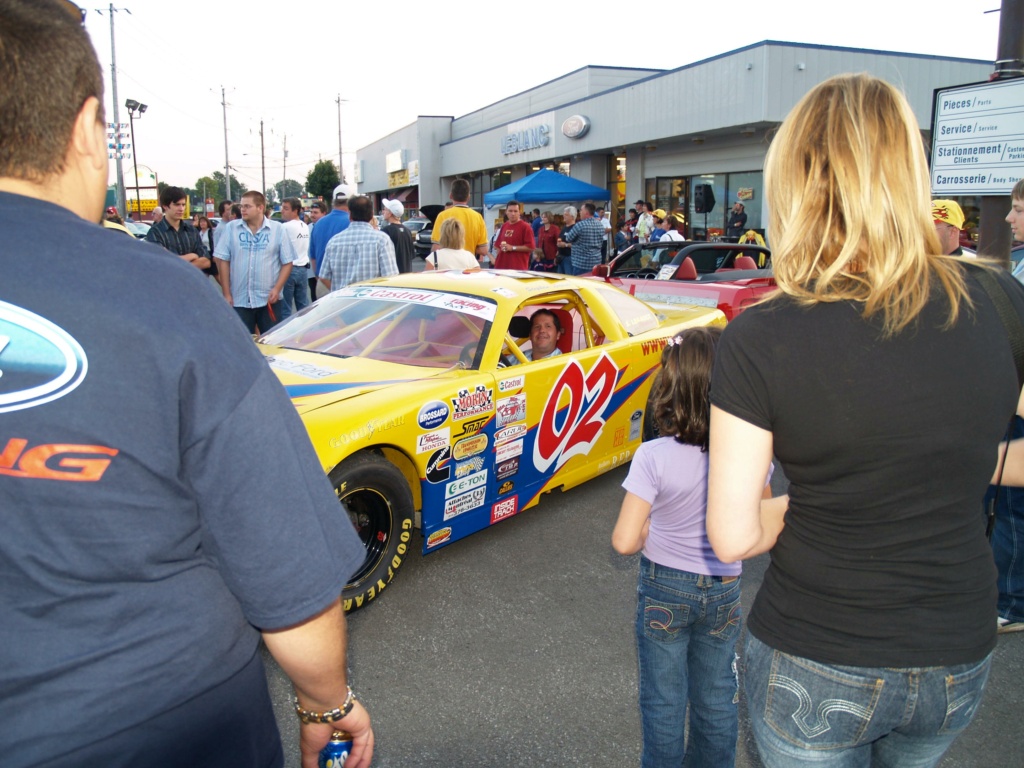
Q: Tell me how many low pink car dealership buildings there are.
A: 0